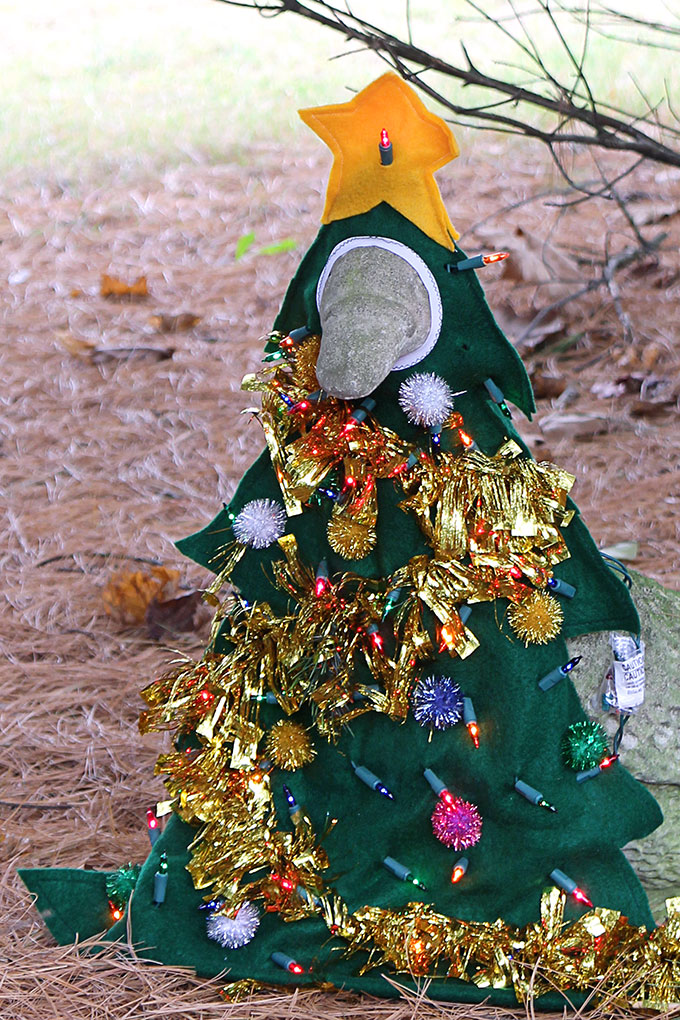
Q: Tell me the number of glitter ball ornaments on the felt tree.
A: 11